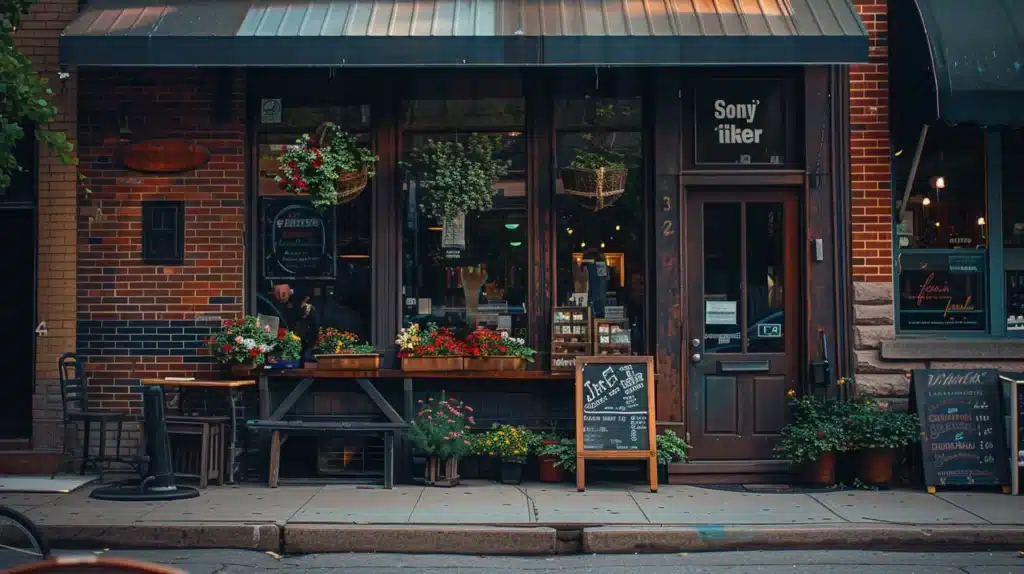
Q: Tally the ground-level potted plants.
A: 6